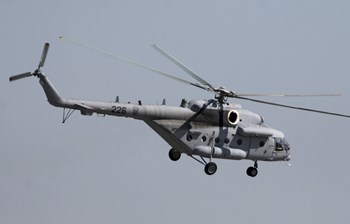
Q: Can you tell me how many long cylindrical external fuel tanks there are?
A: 1